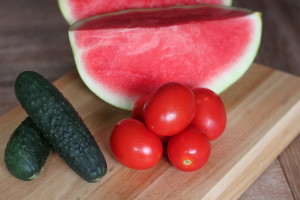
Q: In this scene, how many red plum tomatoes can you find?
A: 5